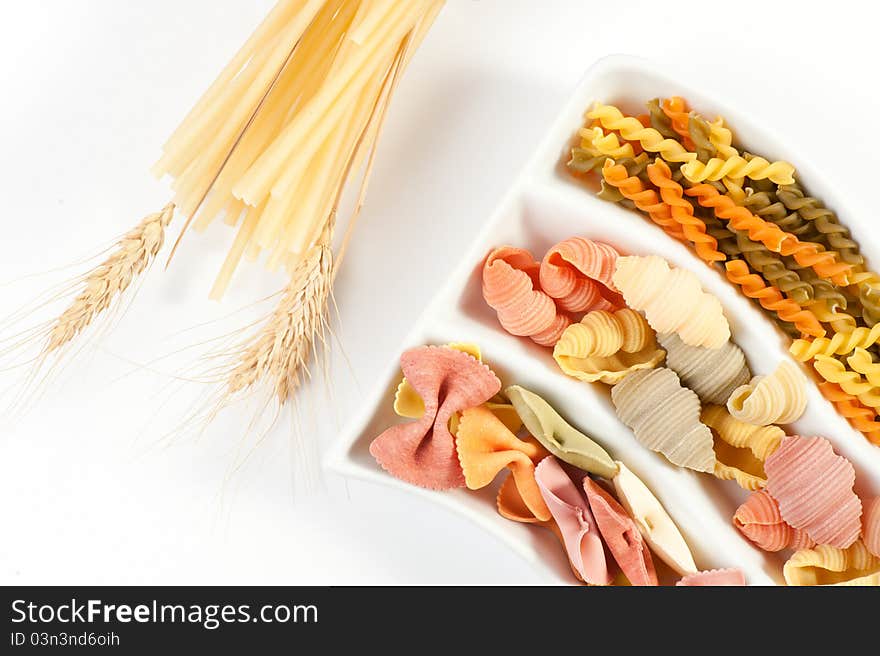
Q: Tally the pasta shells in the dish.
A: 12